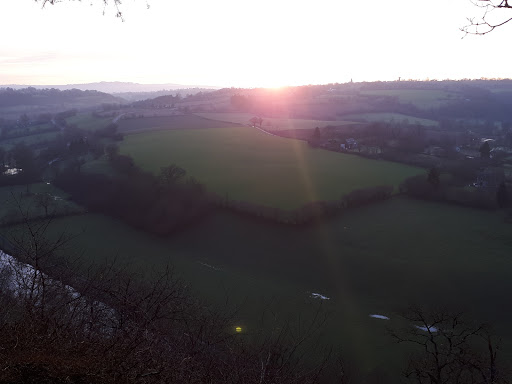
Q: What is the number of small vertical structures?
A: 2